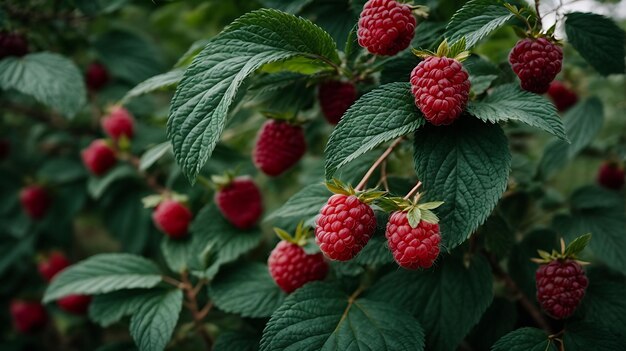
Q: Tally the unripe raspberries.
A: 0